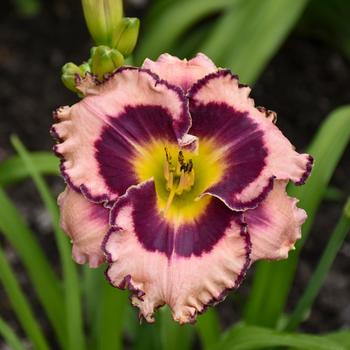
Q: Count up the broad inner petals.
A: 3